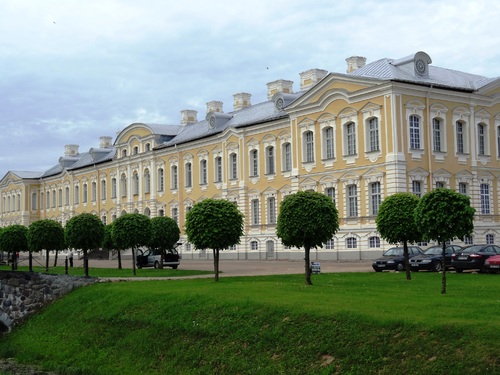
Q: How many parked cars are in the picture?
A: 5